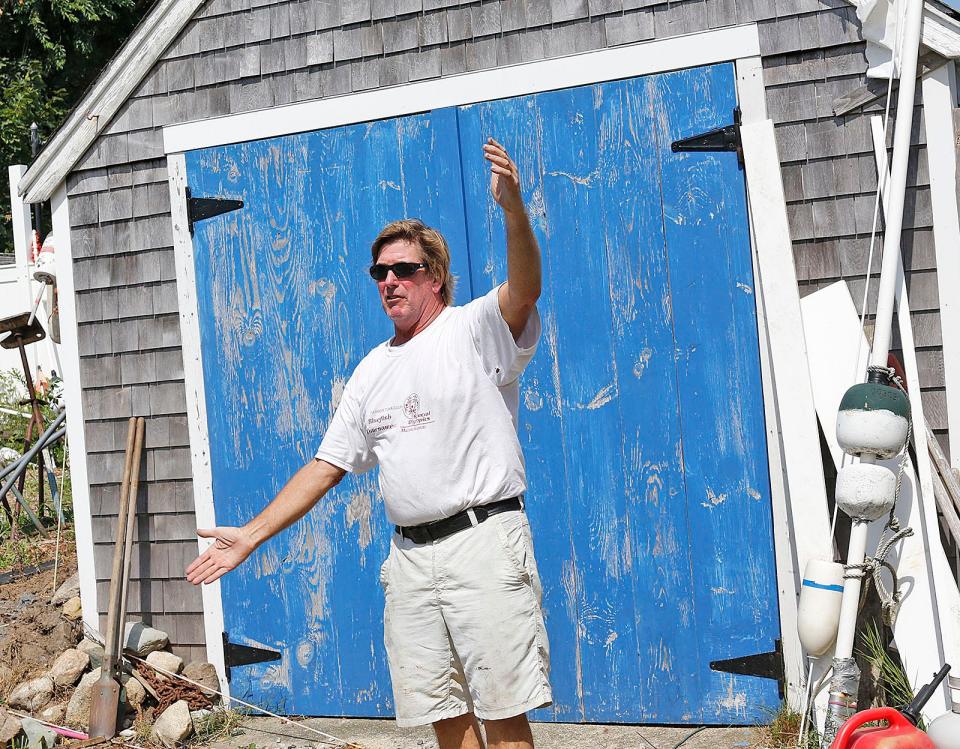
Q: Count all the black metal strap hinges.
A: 4